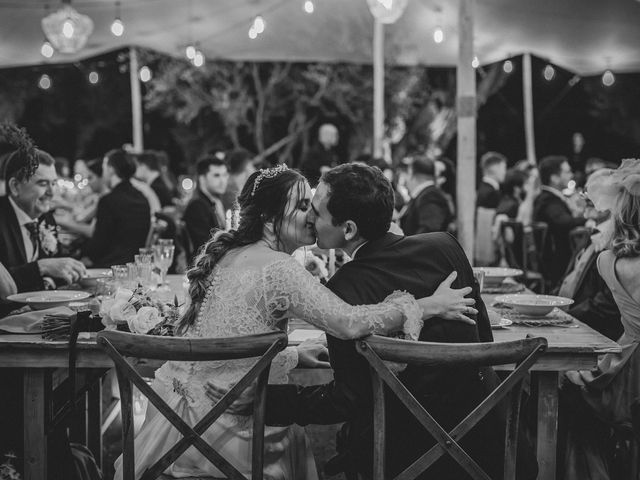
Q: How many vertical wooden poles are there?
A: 4